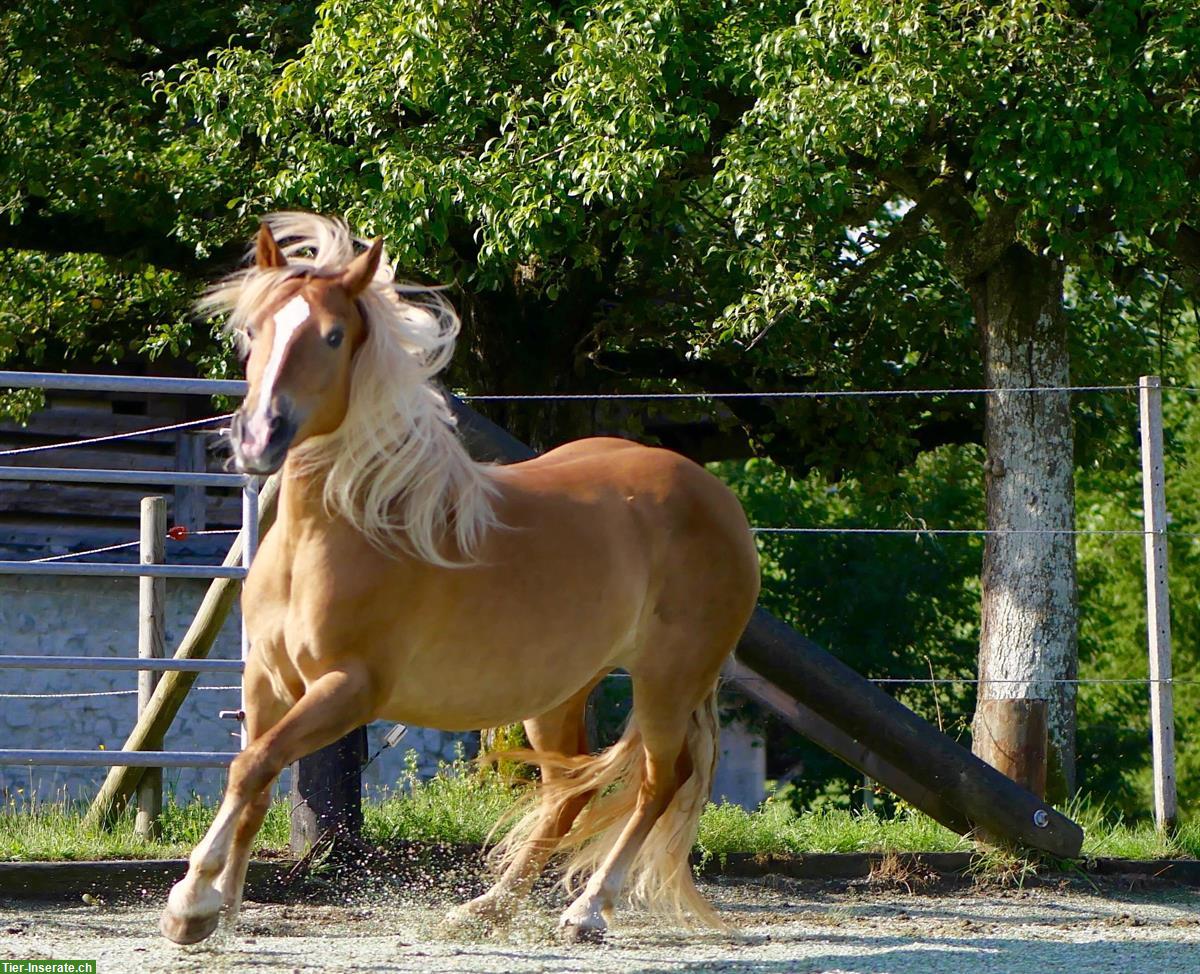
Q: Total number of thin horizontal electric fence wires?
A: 3